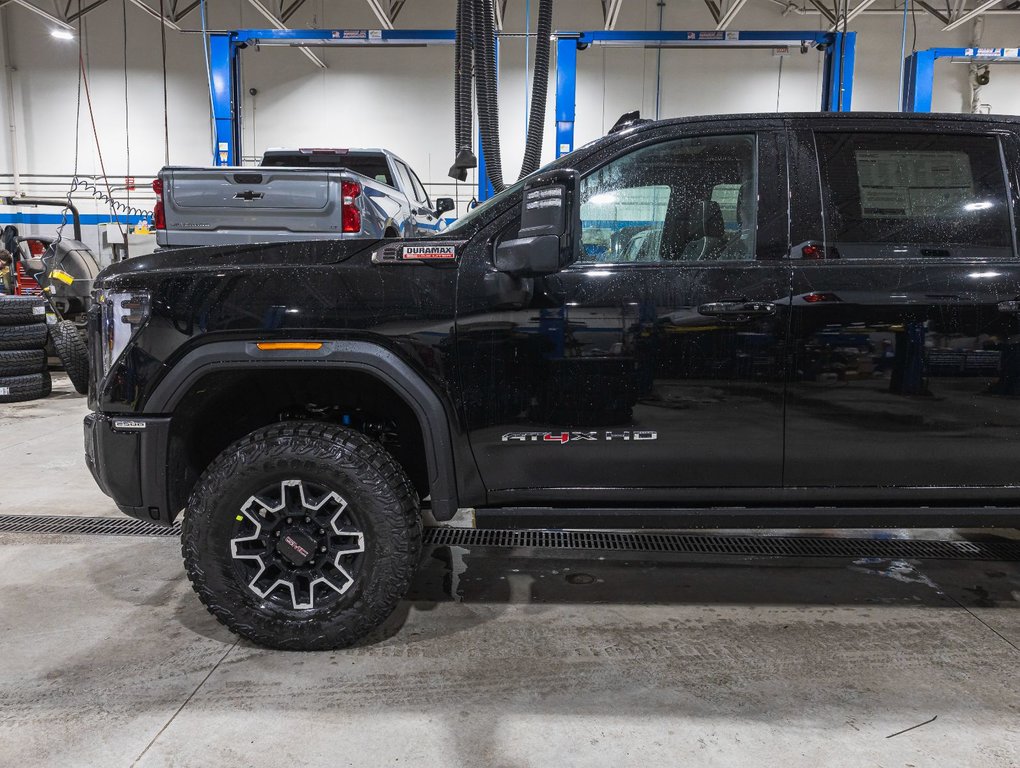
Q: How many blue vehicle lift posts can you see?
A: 5